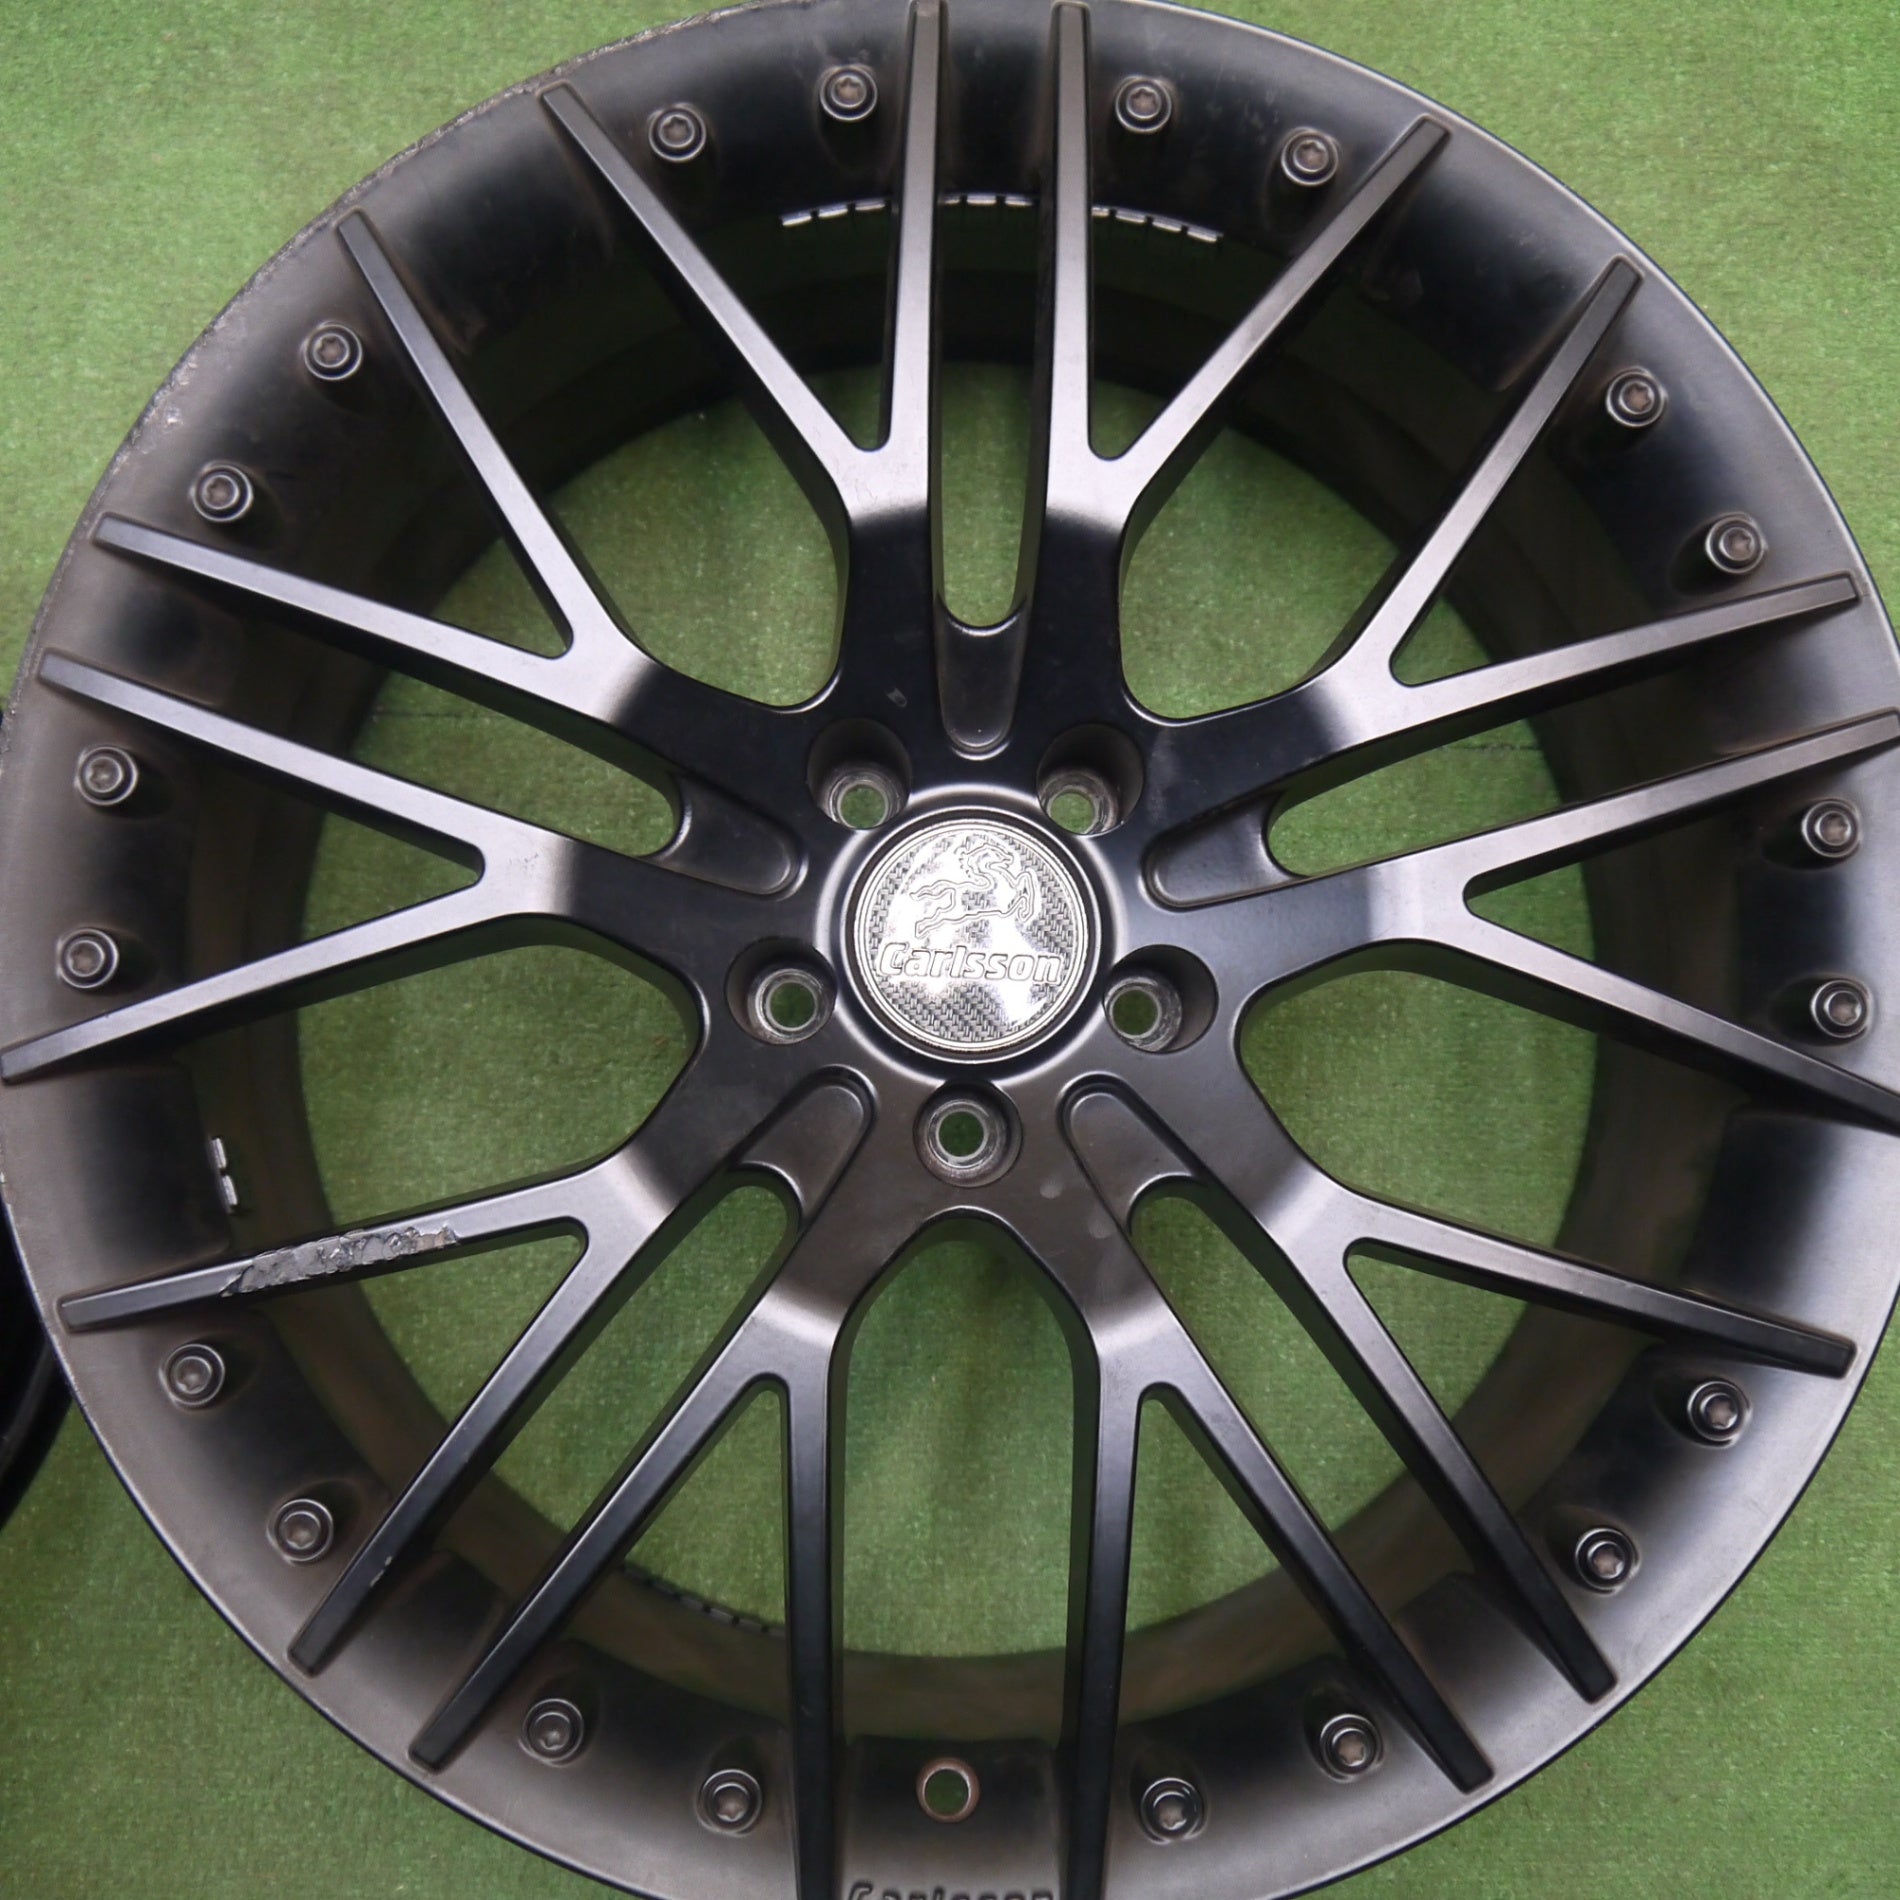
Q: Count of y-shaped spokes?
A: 10